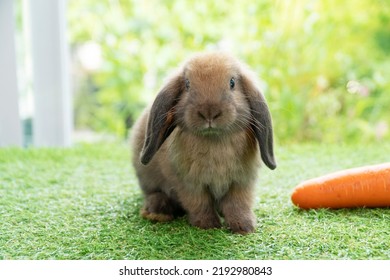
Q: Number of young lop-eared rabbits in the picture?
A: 1